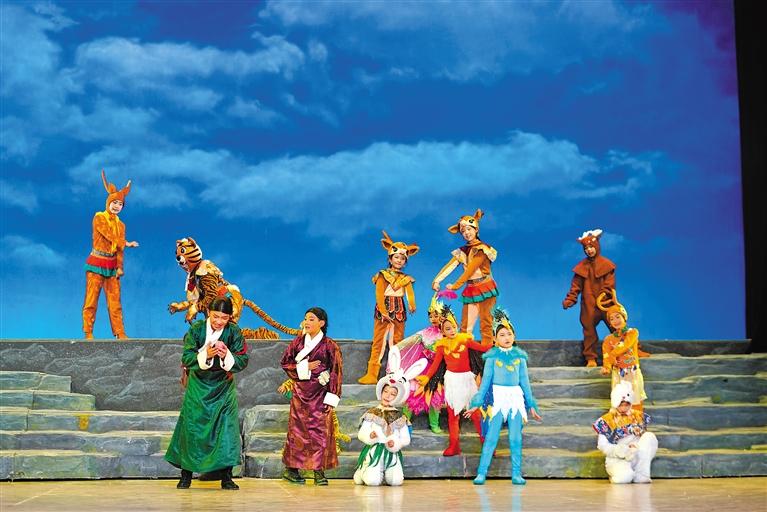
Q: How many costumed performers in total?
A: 13